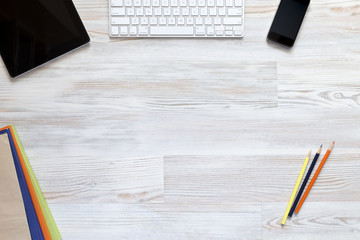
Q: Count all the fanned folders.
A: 4